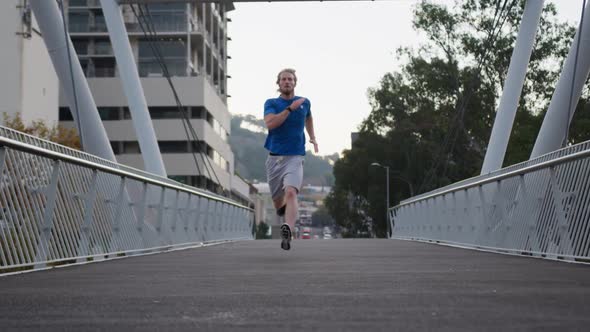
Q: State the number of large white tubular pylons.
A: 4